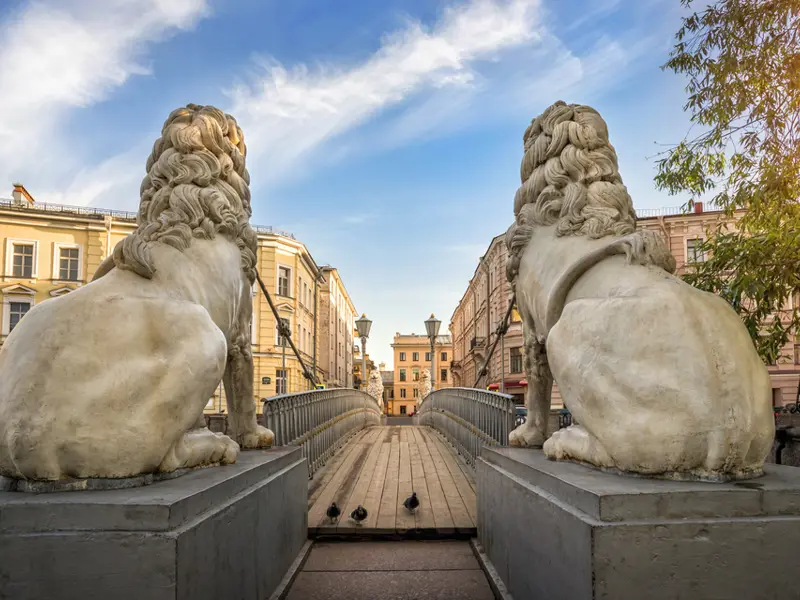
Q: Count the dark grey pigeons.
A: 3